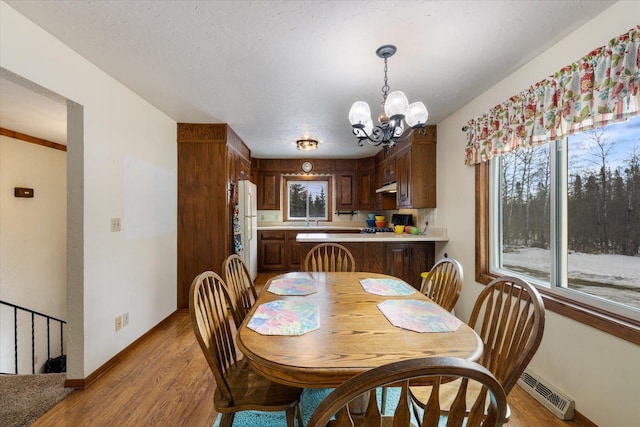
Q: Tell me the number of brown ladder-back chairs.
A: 6